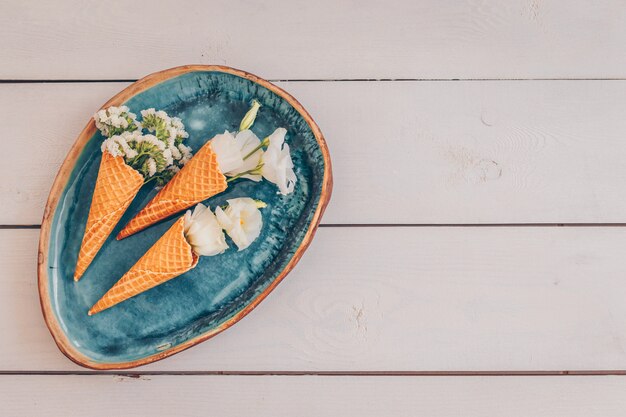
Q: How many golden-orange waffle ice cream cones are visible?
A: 3